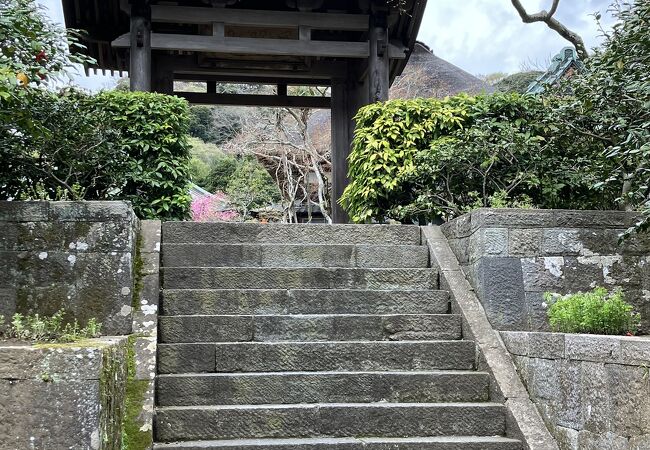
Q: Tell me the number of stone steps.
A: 9